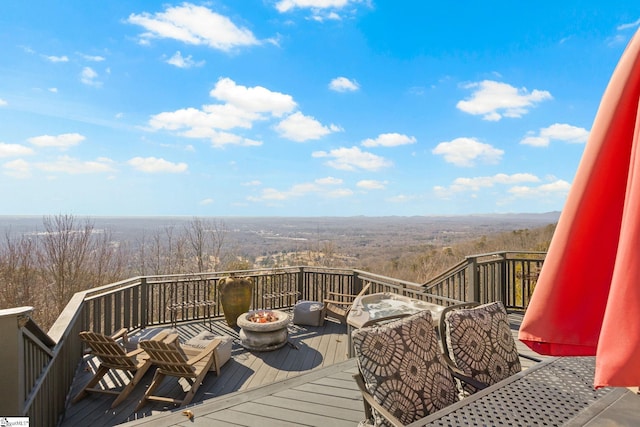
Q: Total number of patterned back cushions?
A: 2